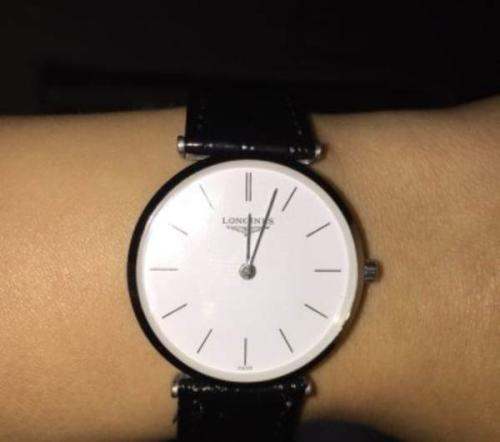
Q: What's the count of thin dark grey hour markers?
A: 12